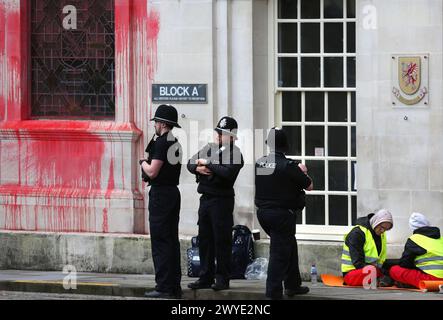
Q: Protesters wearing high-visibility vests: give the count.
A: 2